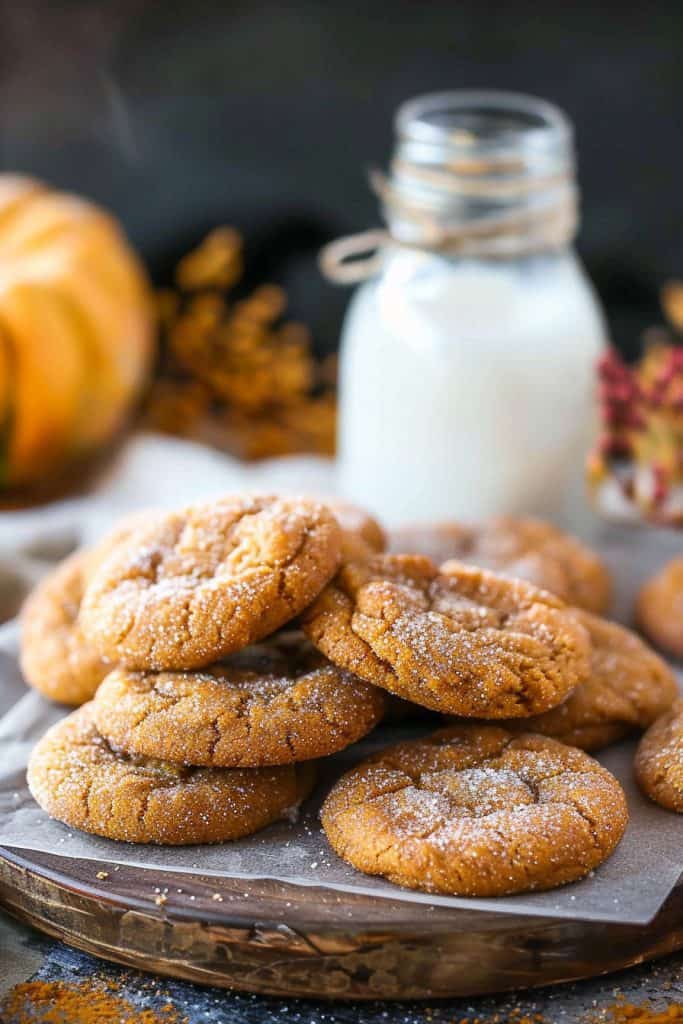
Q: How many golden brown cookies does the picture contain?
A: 11